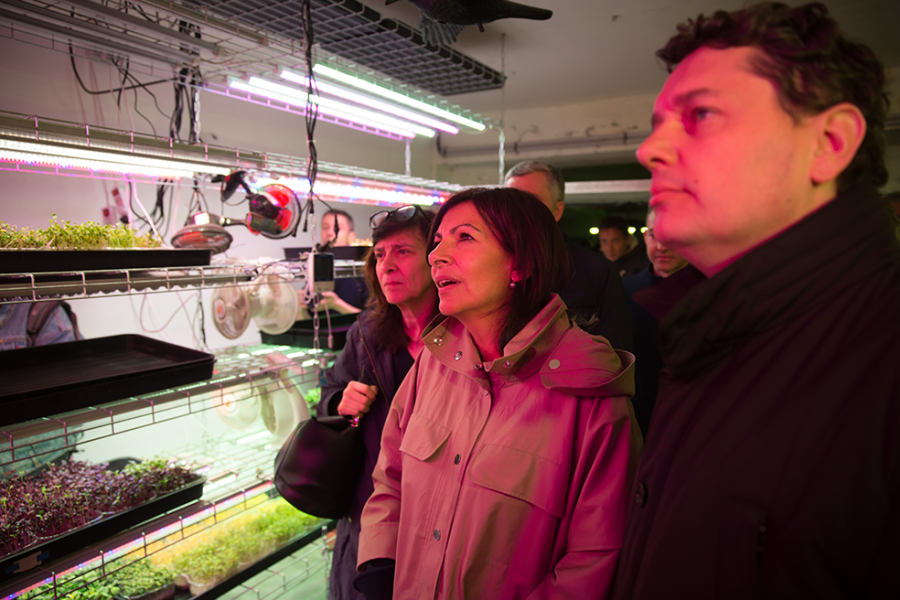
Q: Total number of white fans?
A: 4